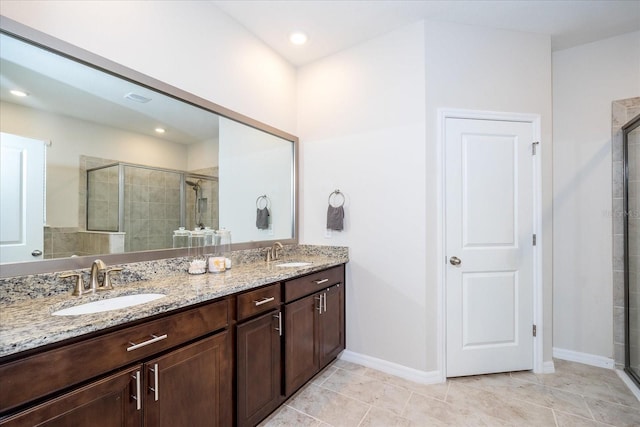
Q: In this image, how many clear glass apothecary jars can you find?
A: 2